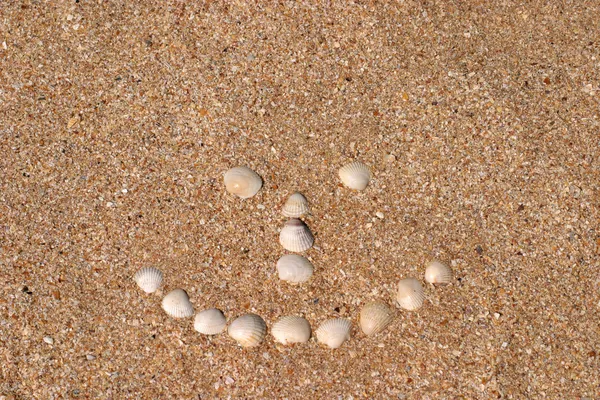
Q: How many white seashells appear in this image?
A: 14